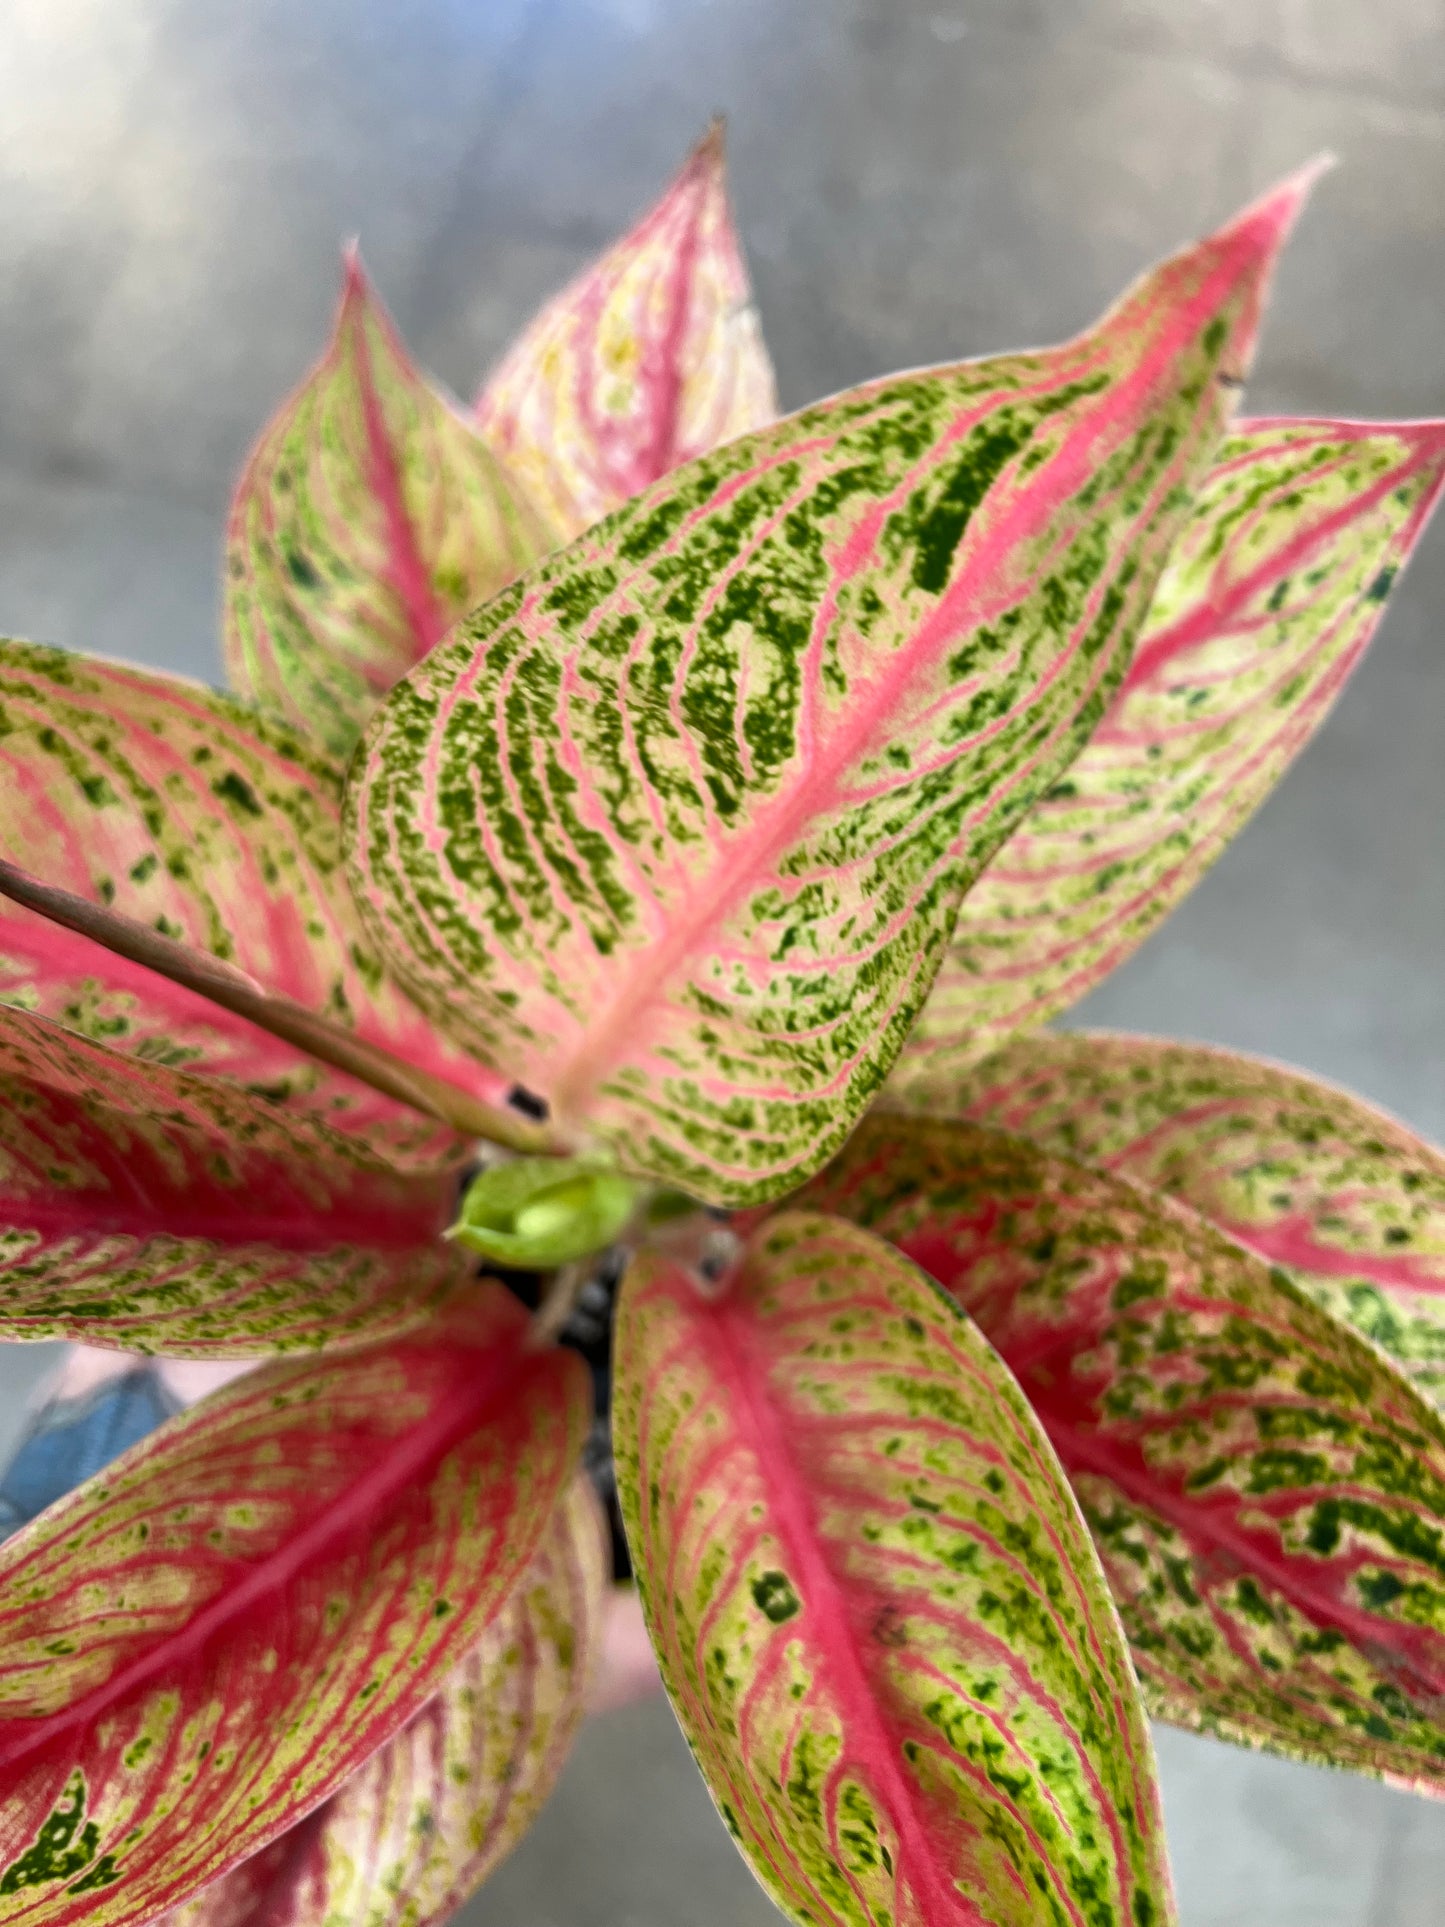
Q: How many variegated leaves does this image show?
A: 11